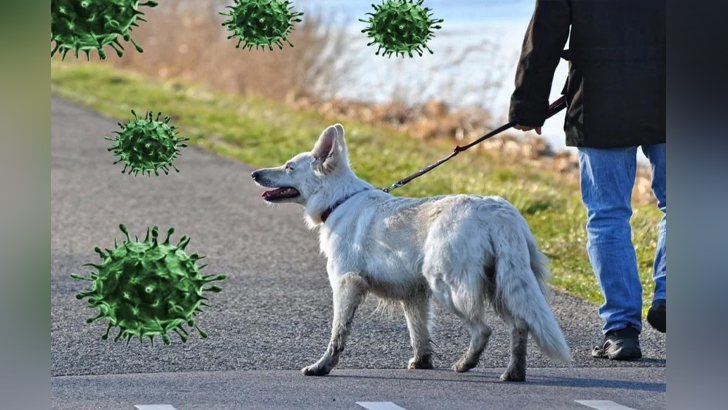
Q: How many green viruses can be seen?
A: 5